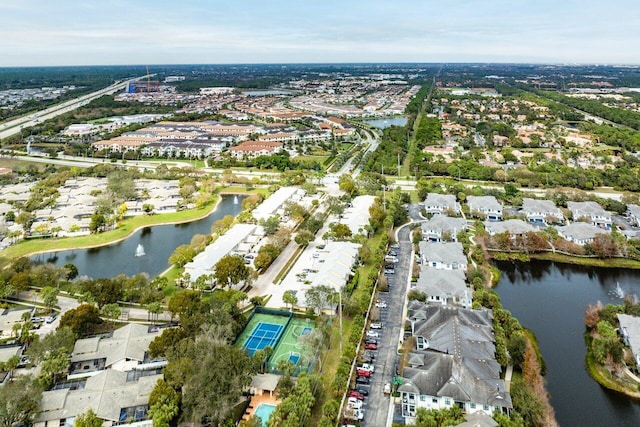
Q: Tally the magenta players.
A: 0